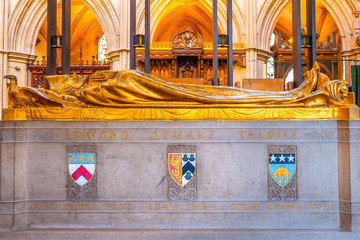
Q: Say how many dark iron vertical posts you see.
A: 8